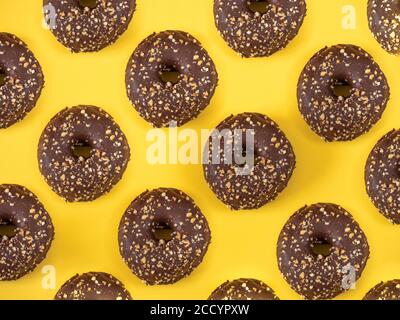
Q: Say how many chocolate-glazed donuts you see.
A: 15